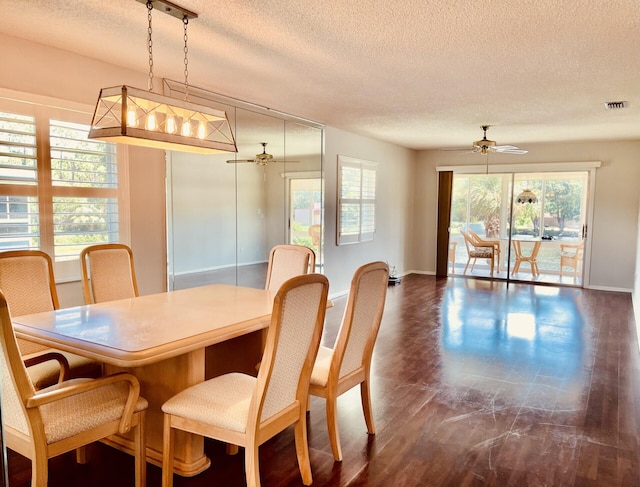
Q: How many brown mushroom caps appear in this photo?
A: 0